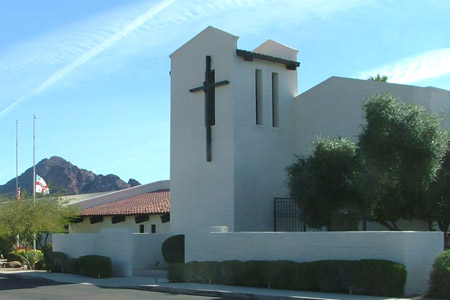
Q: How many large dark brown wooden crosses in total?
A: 1